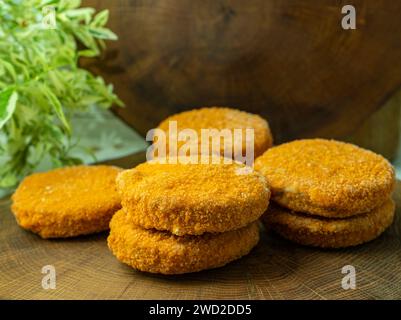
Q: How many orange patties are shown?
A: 6